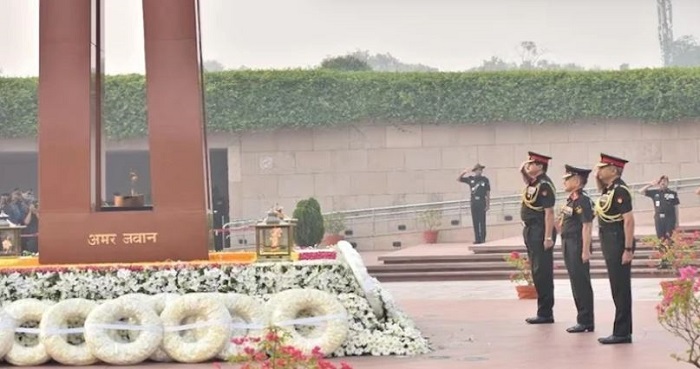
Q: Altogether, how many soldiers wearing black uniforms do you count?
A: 5